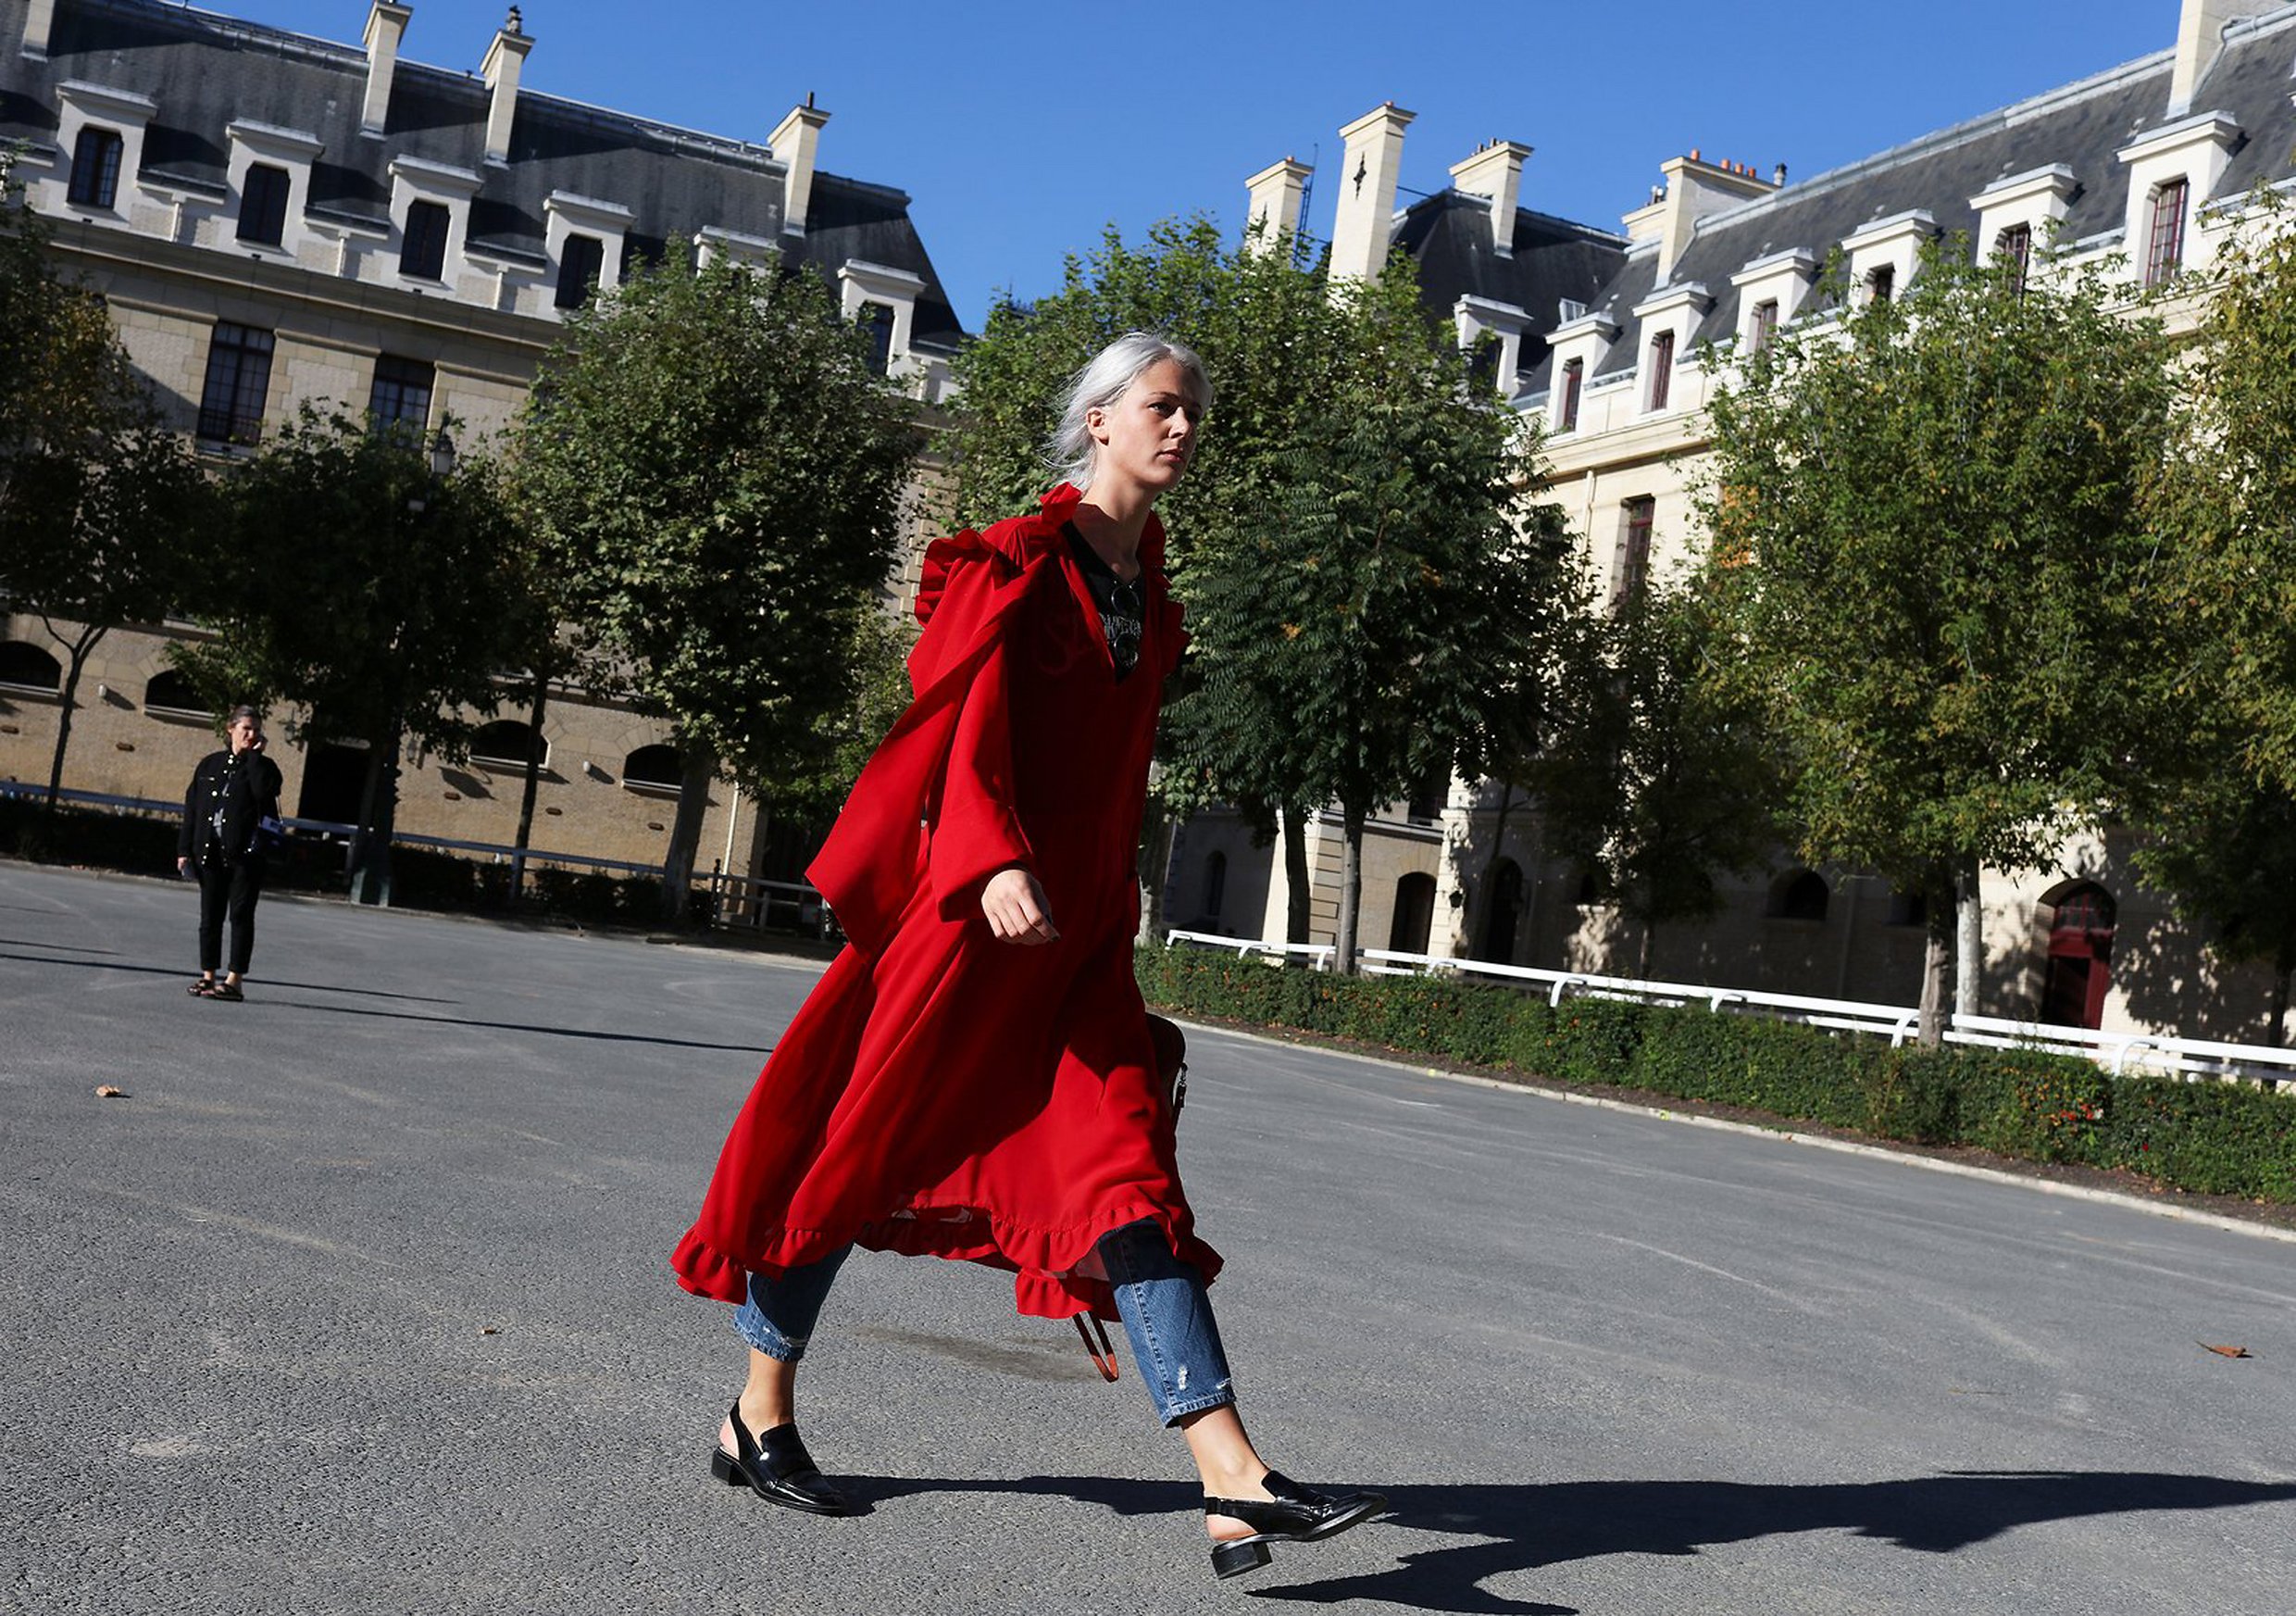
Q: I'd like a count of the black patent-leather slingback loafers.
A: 2